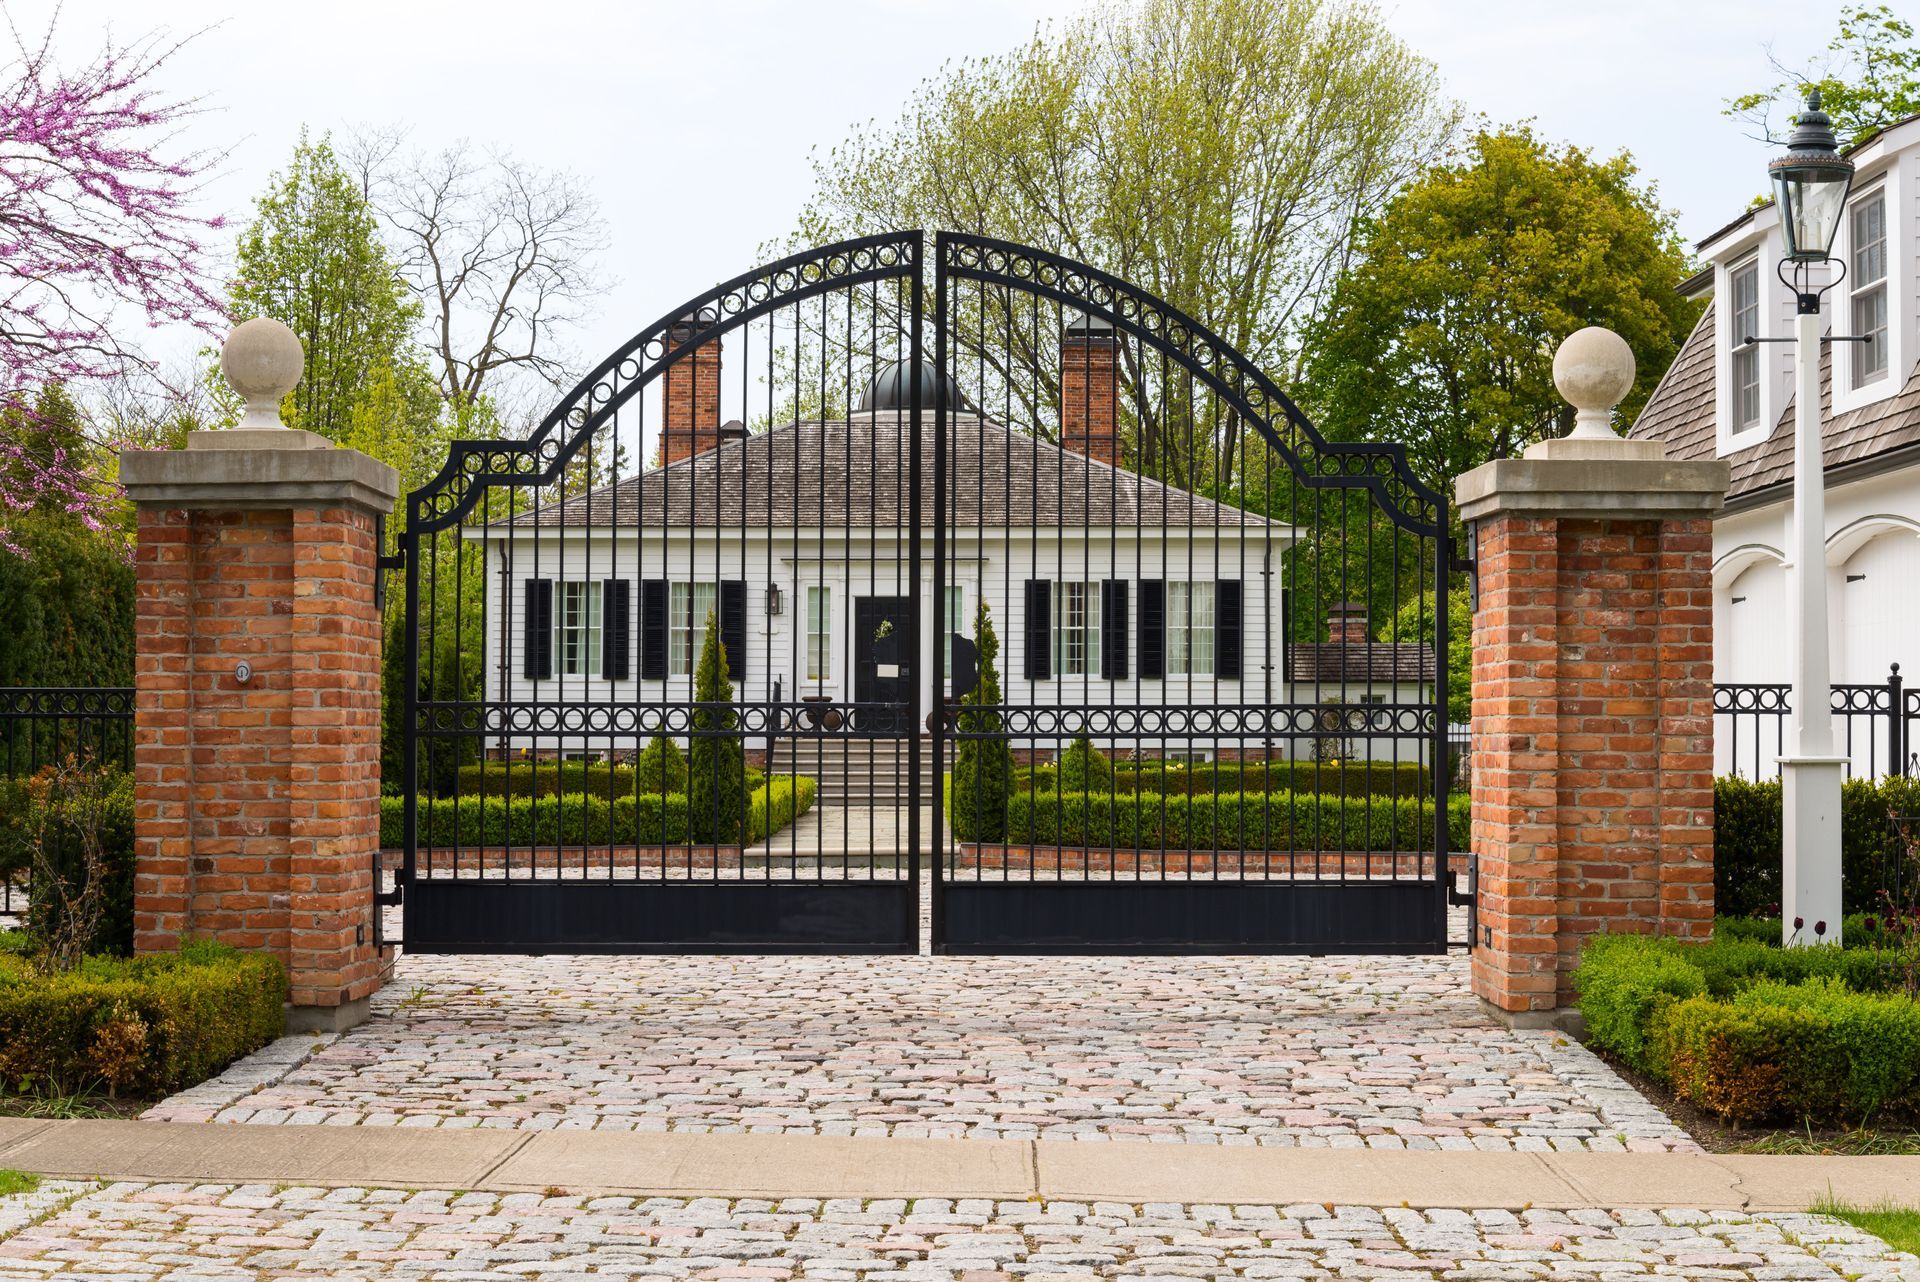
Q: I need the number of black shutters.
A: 8